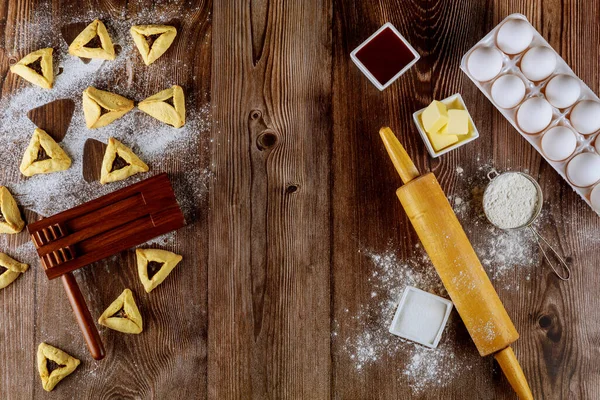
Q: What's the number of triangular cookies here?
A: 12